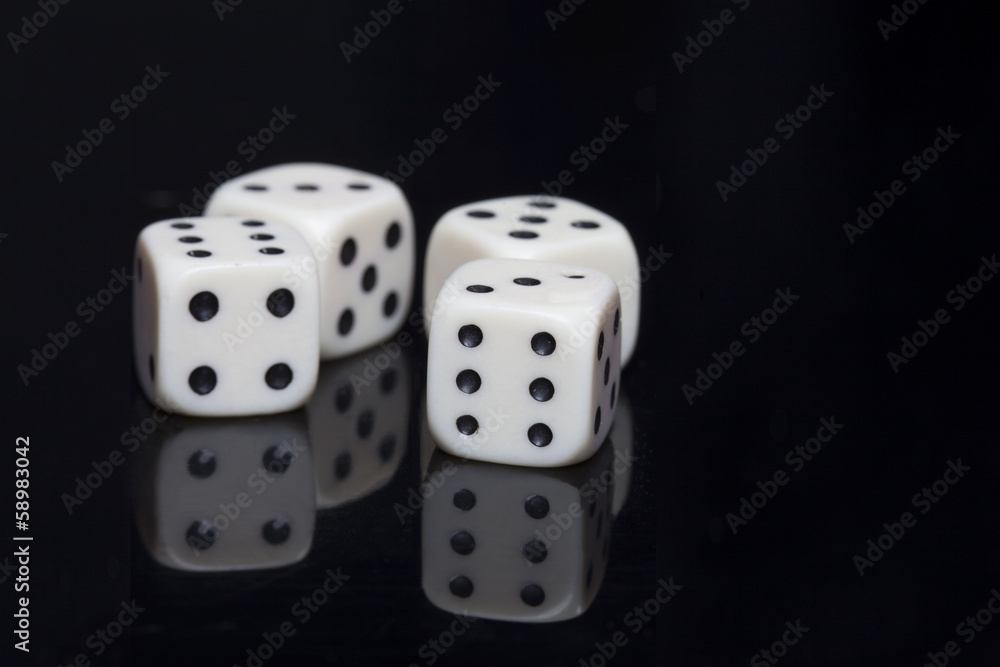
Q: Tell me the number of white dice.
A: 4